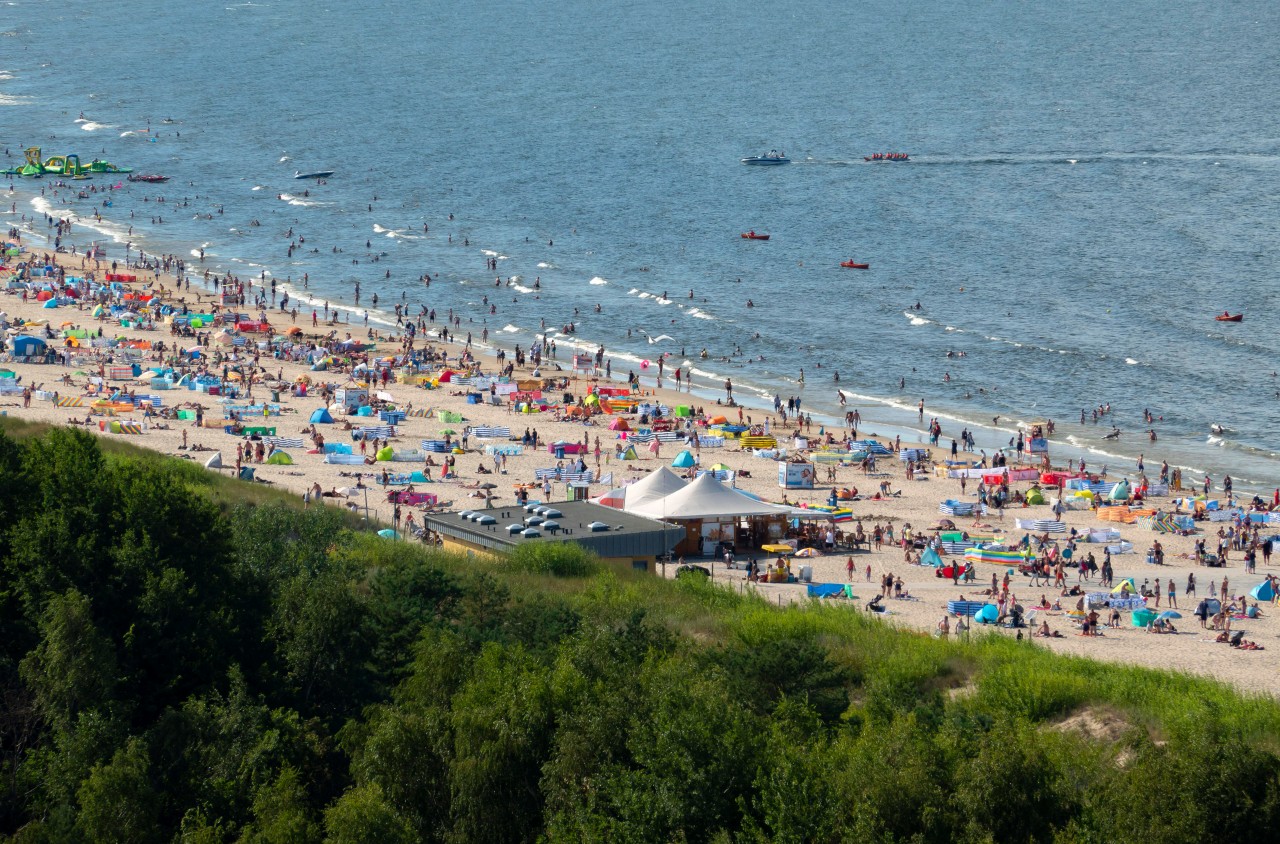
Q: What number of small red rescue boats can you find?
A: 3